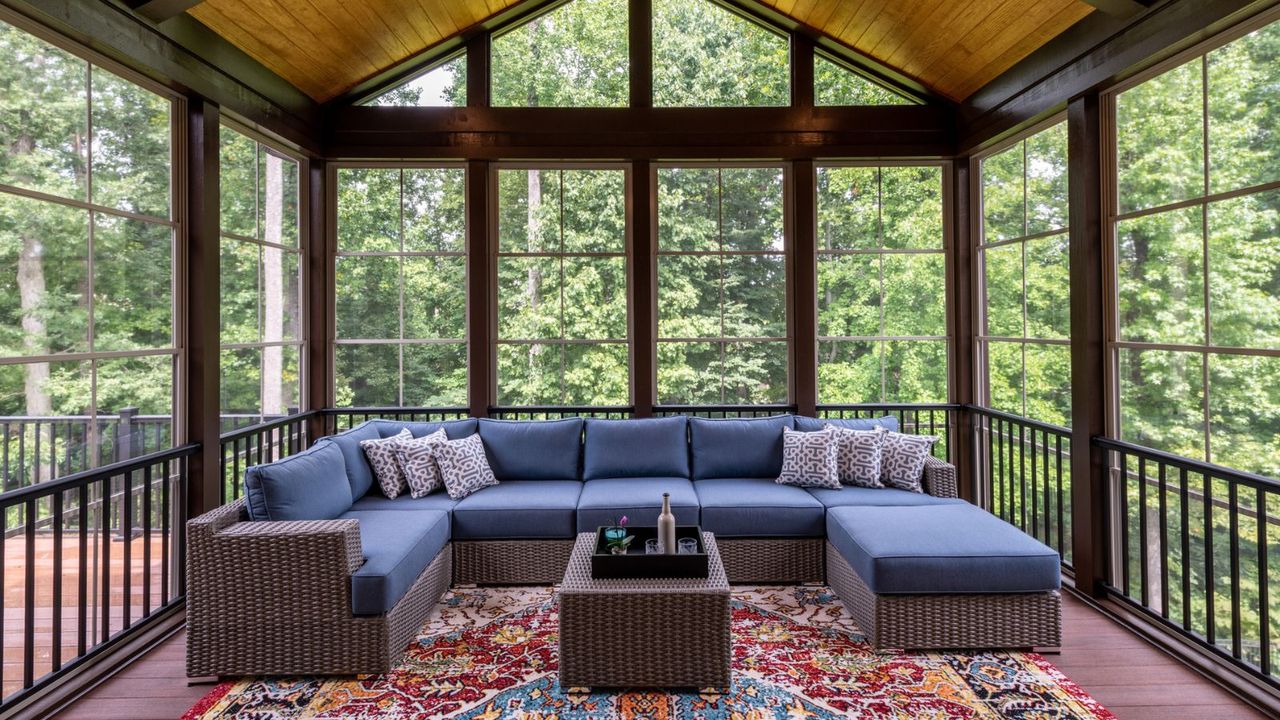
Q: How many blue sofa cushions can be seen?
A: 14